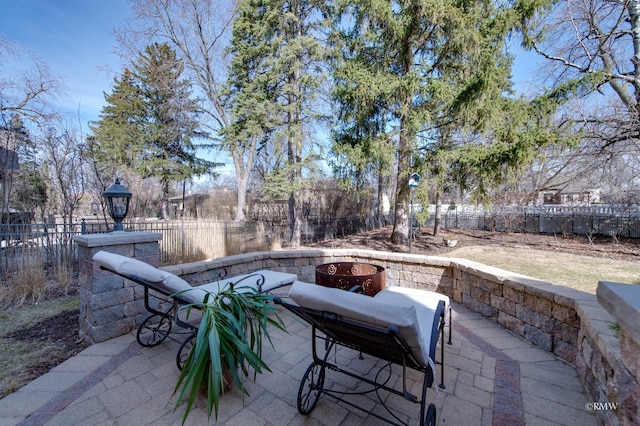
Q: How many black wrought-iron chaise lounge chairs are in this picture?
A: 2